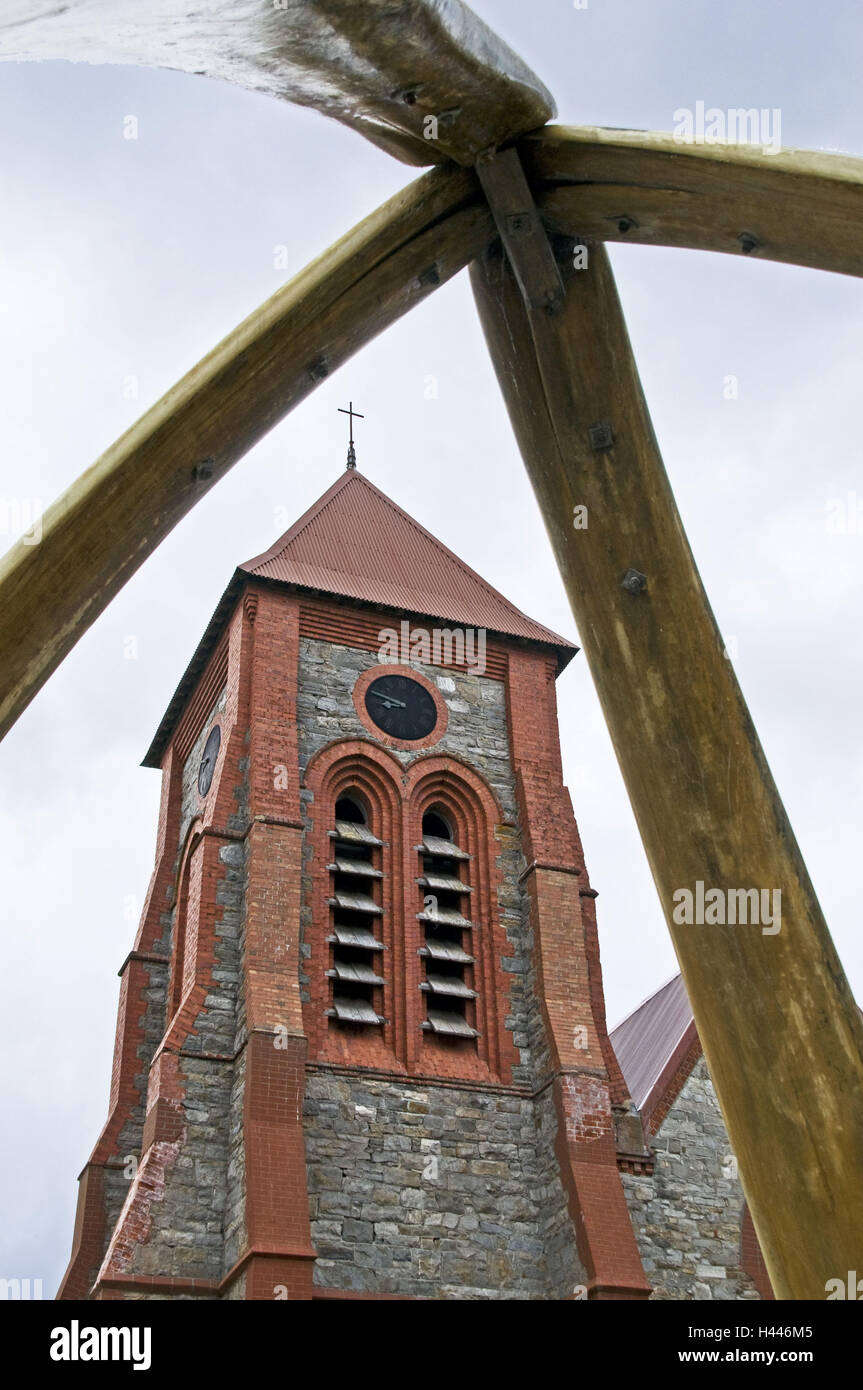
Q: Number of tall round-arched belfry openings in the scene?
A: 2